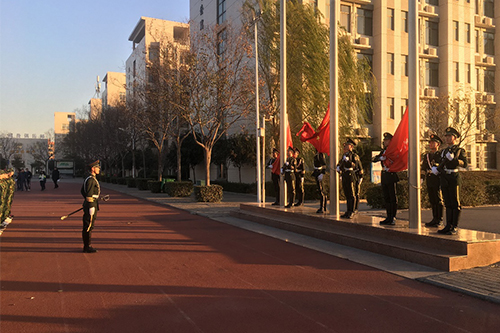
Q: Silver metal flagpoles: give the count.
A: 3